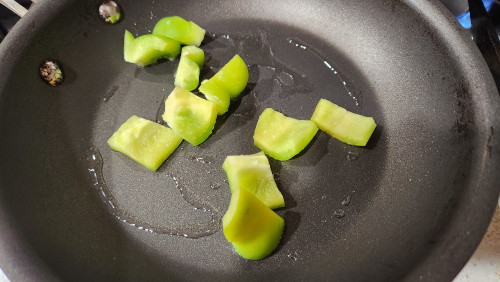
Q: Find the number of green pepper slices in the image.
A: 10